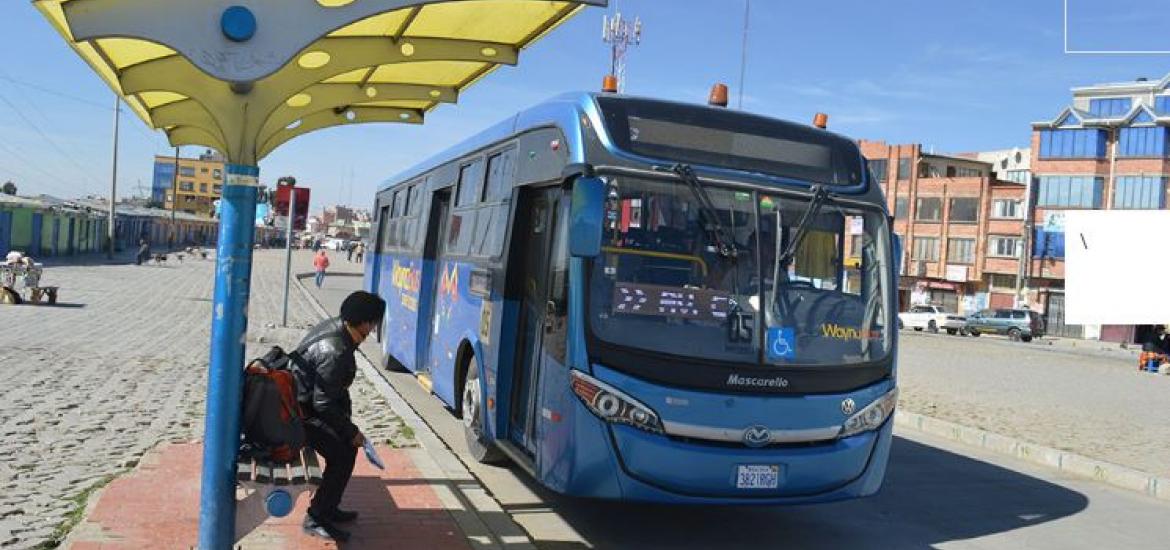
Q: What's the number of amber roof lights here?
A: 3